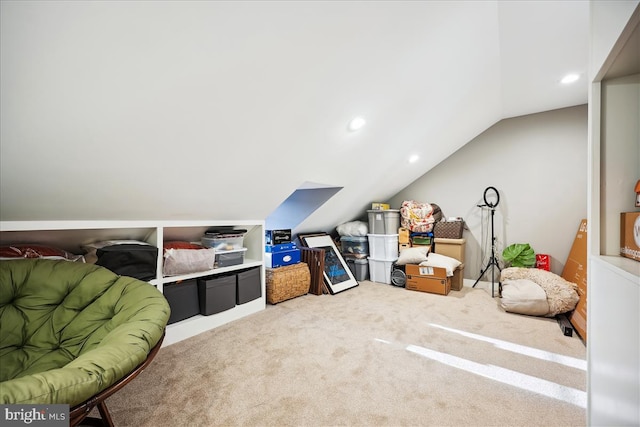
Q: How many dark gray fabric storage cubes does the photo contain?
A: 3